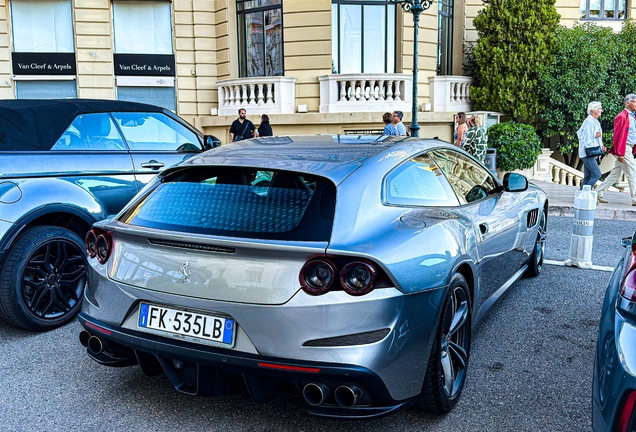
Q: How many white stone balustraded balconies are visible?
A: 3